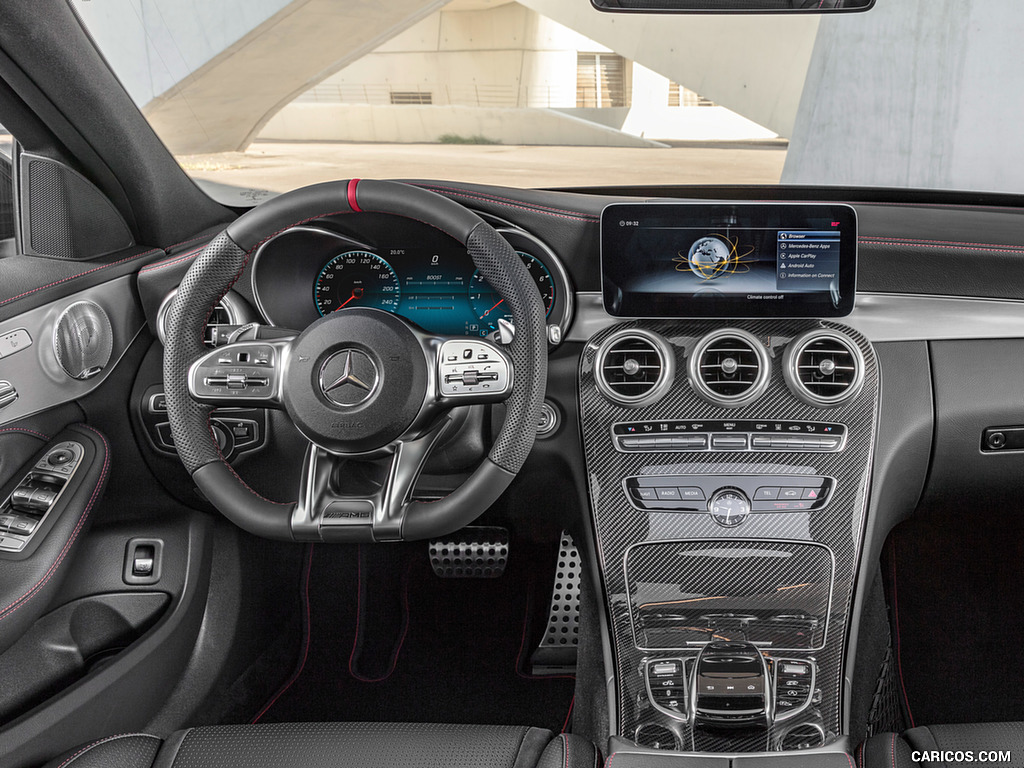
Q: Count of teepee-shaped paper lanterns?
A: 0